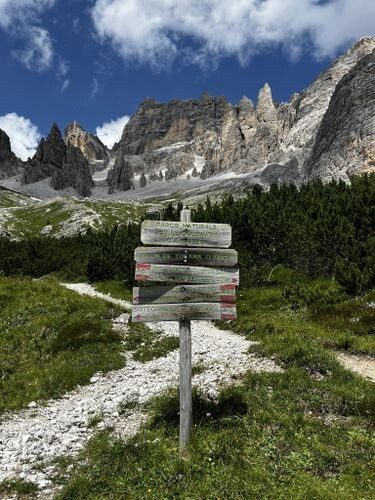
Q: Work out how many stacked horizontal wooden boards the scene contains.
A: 5